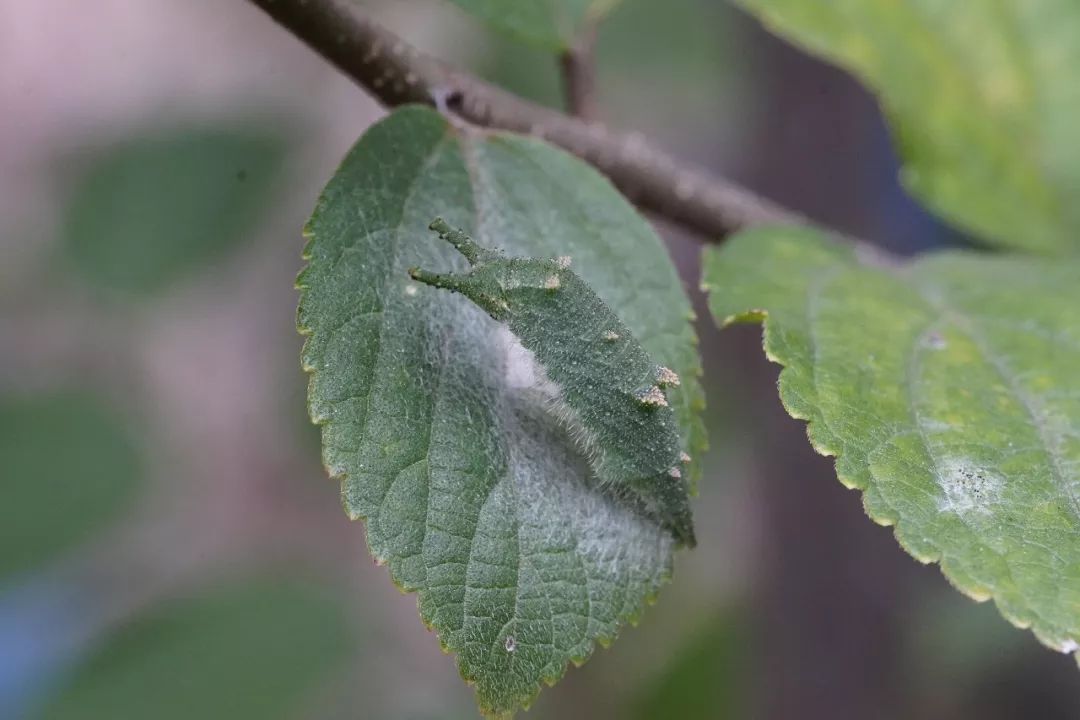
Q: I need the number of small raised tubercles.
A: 7